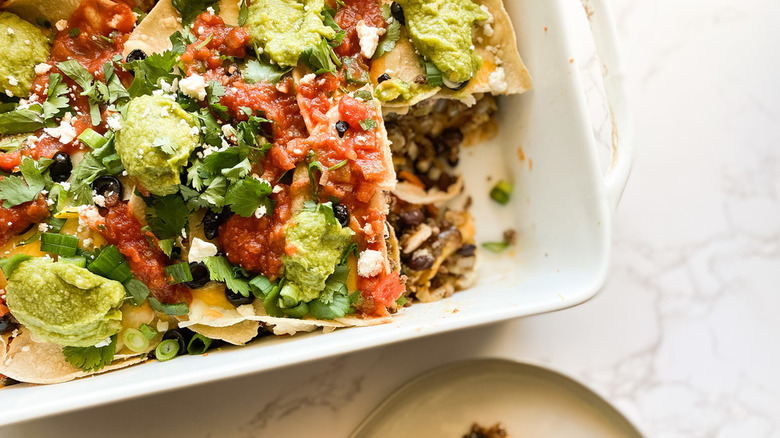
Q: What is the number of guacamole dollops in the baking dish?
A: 6